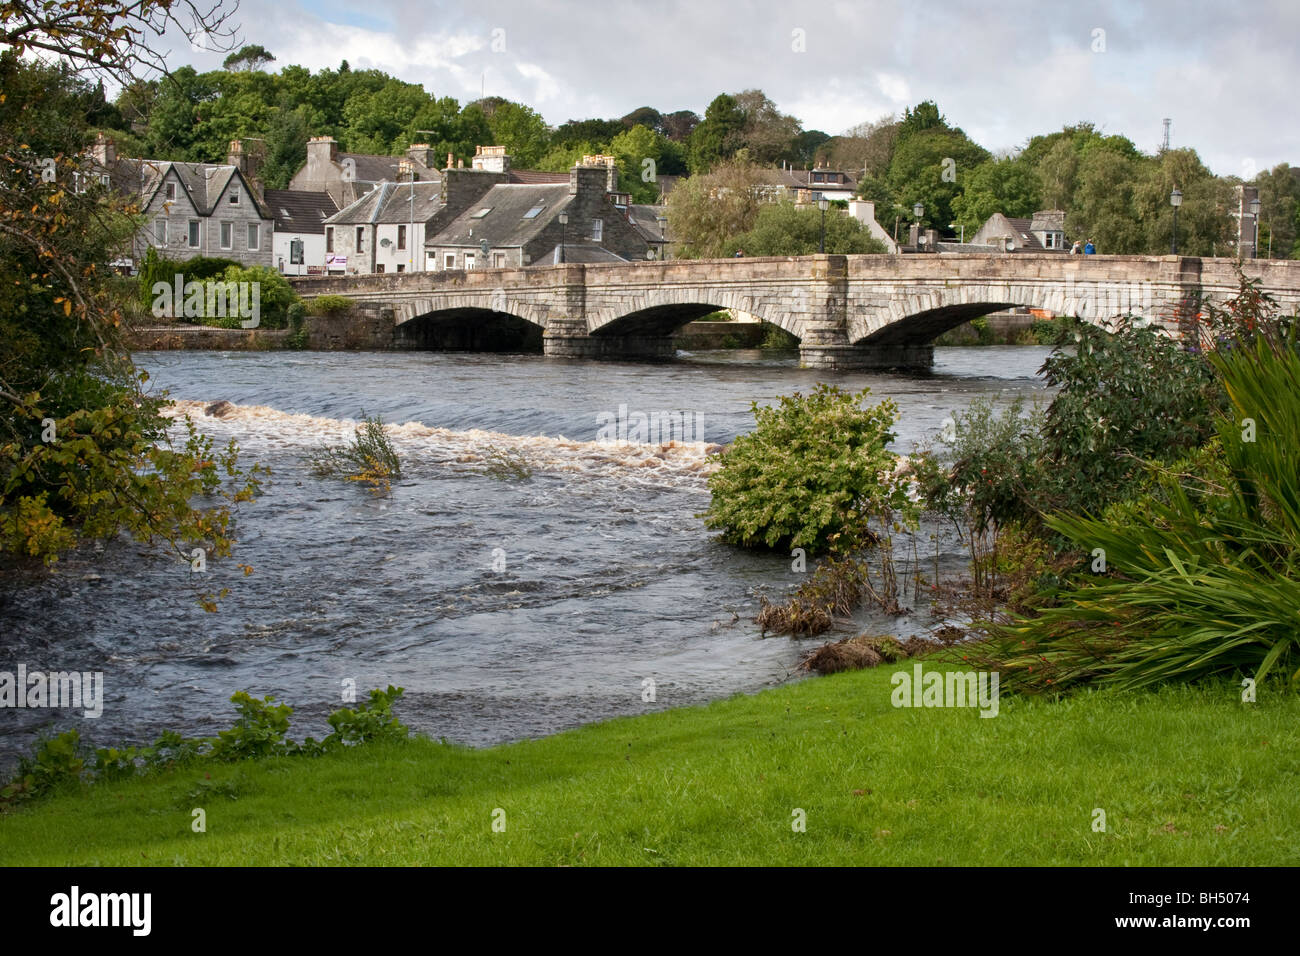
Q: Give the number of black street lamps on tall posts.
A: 6